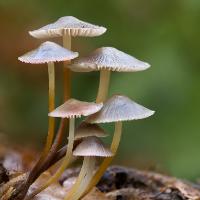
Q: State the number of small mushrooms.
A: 7